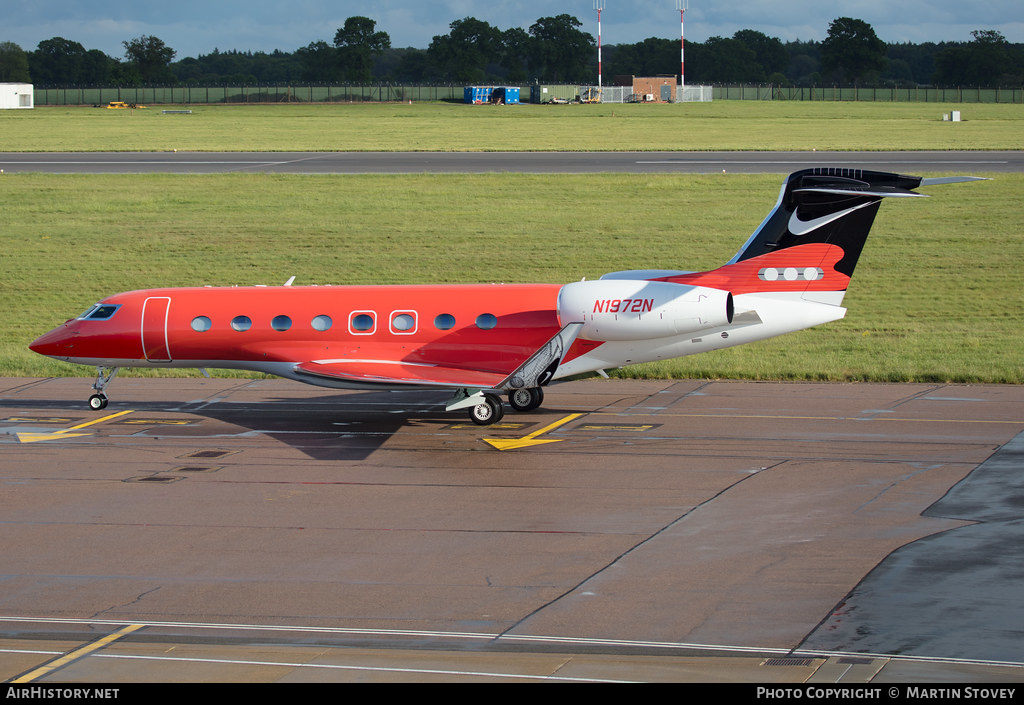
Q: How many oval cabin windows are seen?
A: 8